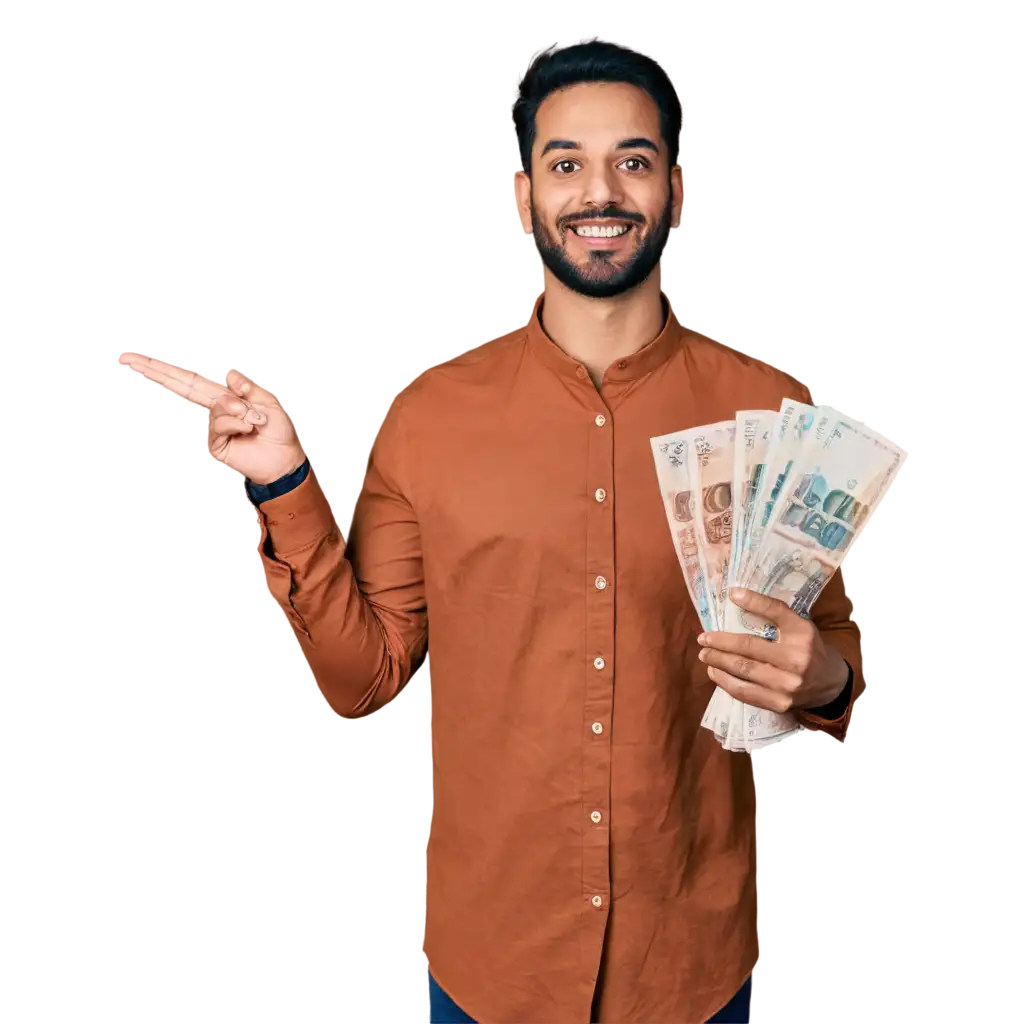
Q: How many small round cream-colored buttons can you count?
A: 7